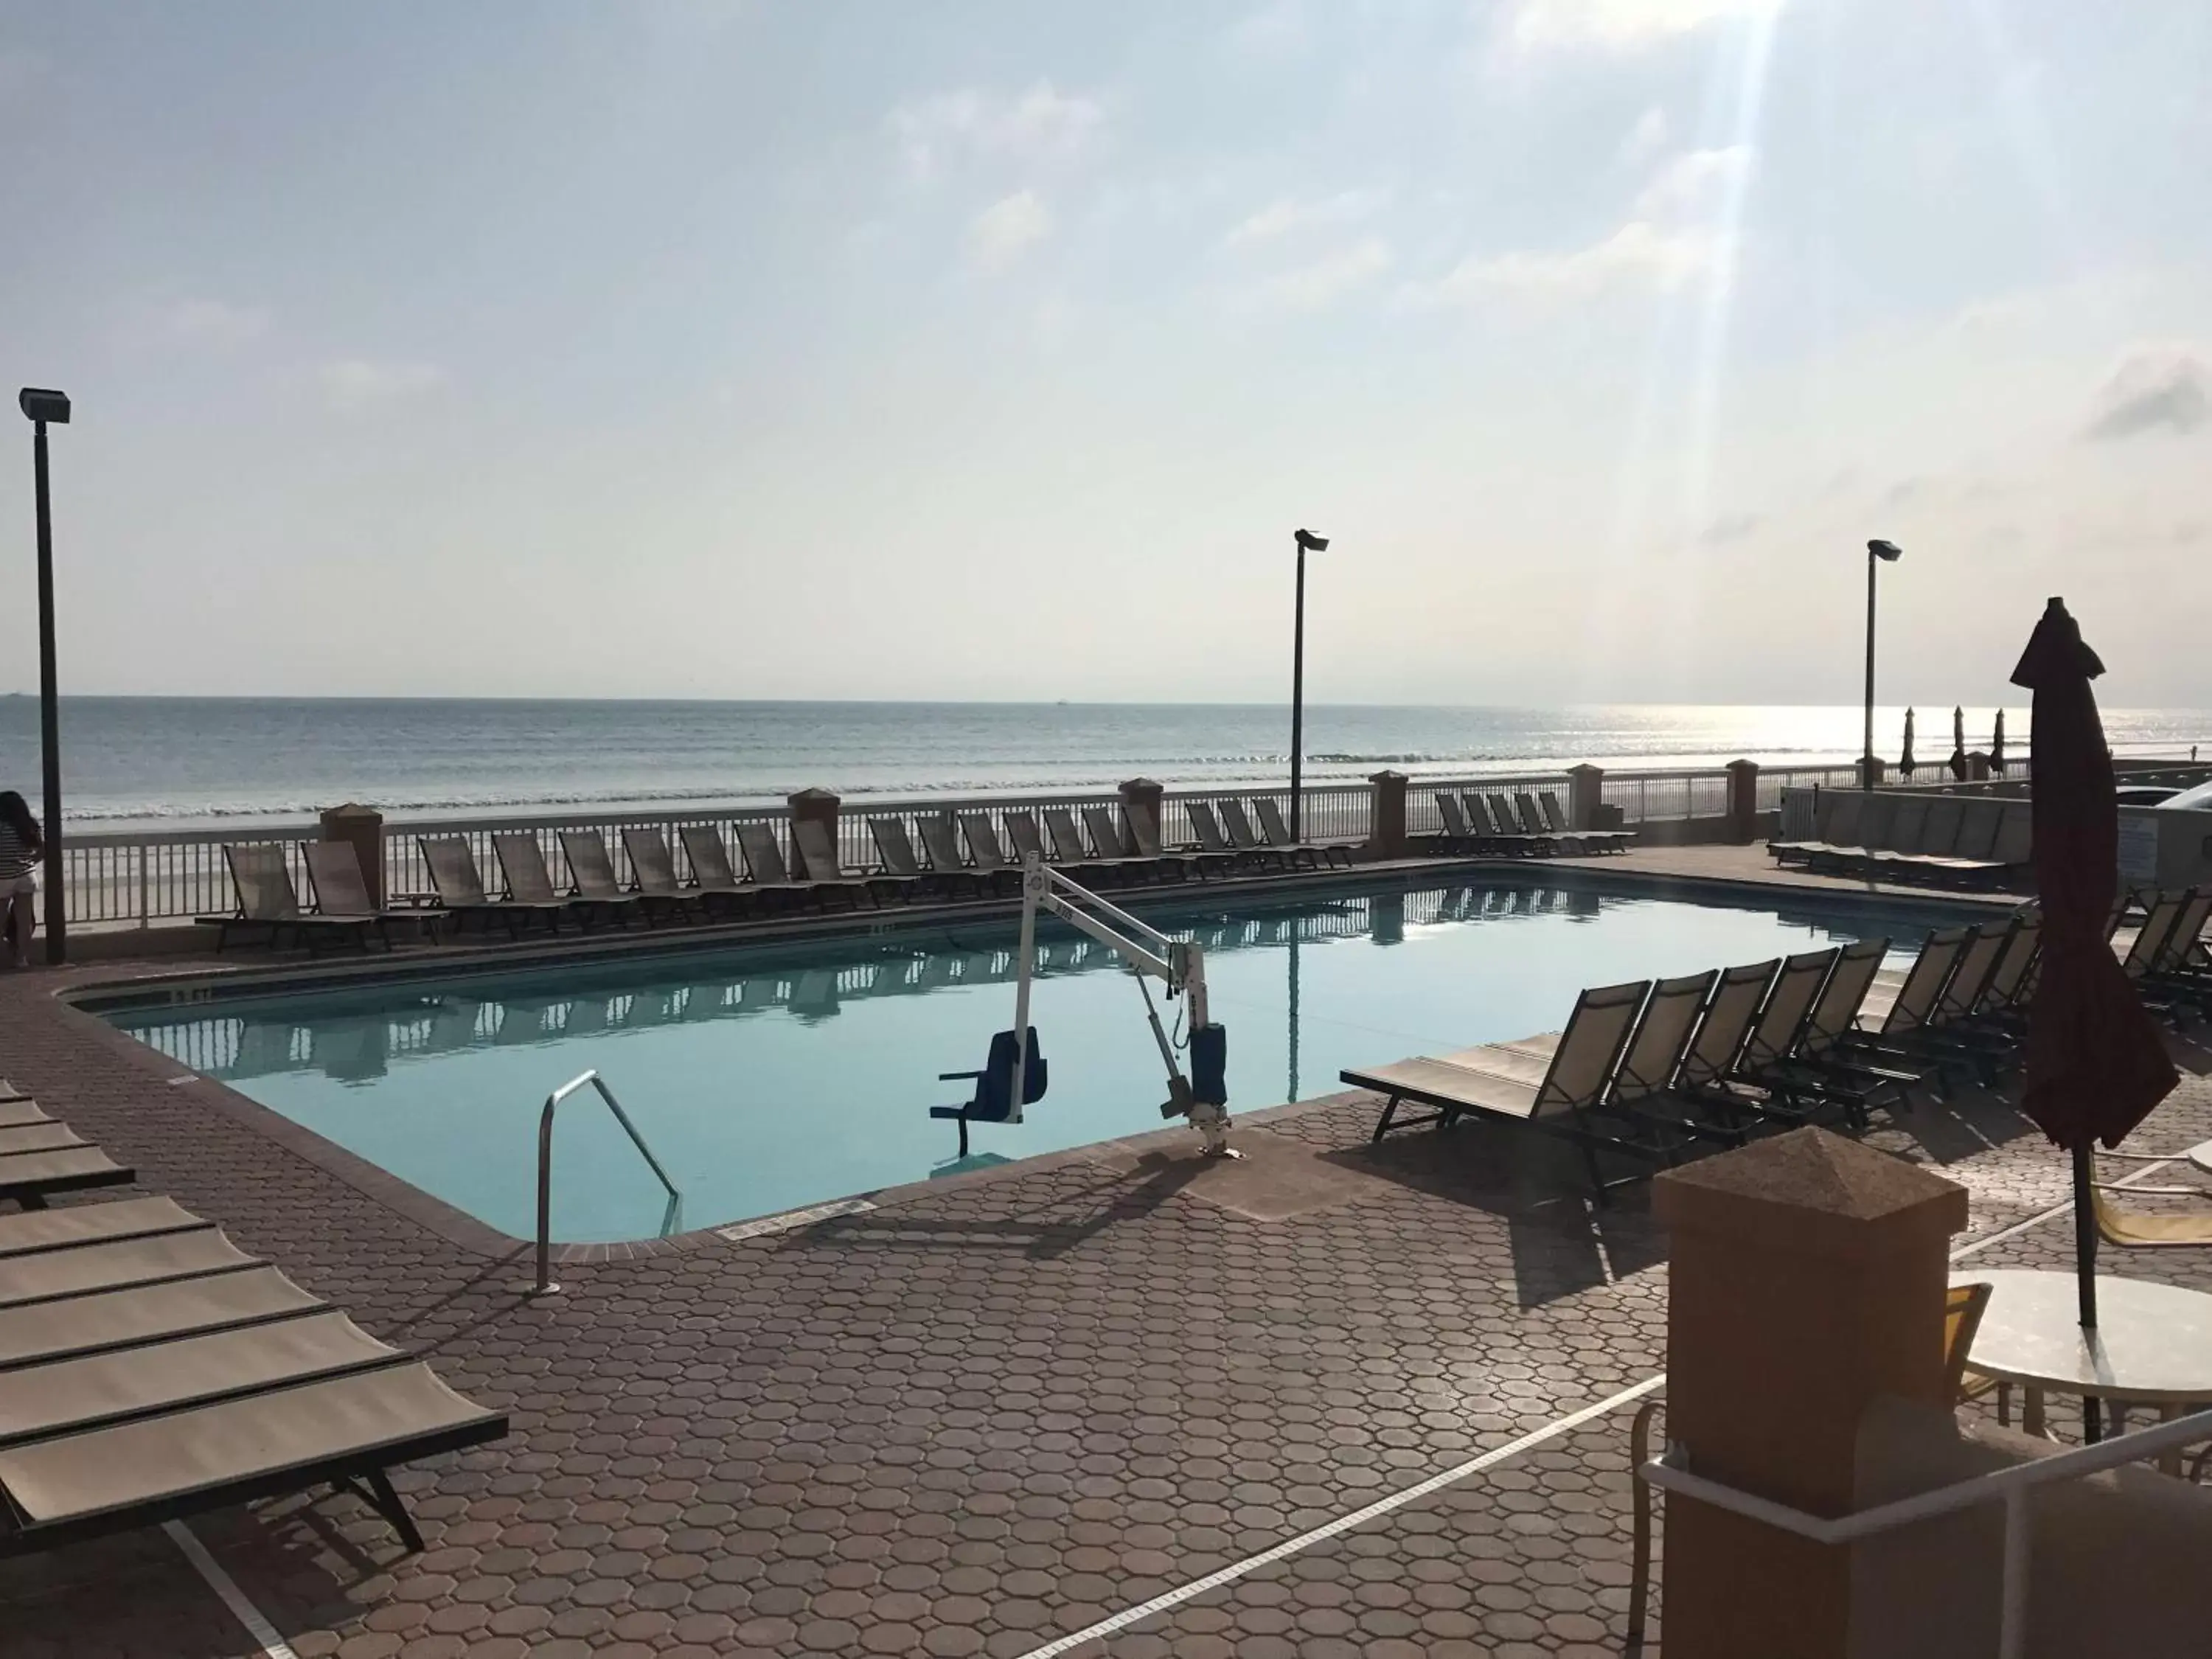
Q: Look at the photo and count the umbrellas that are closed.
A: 4